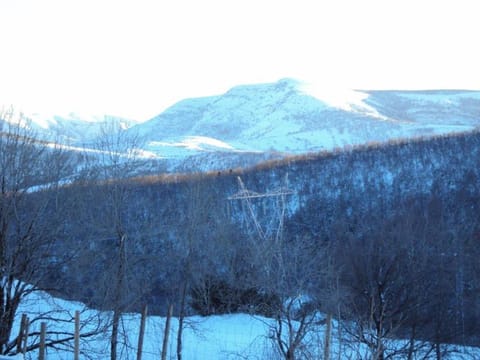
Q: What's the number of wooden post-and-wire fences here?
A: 1